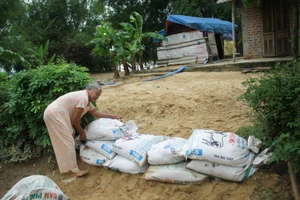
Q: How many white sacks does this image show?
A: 10